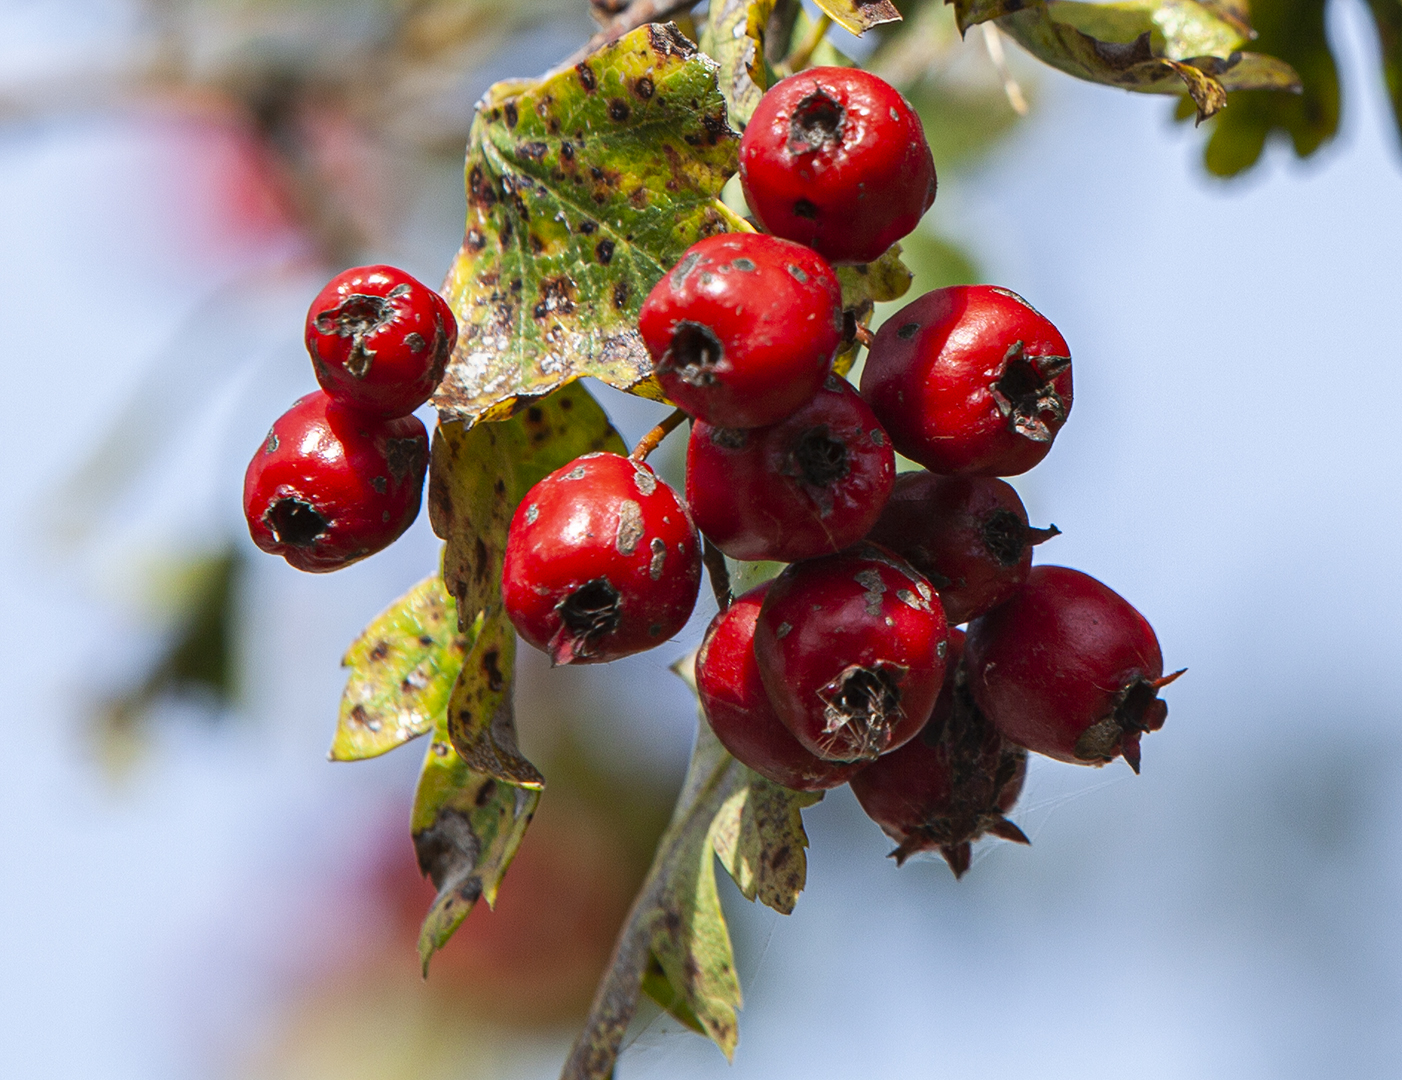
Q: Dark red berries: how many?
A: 12